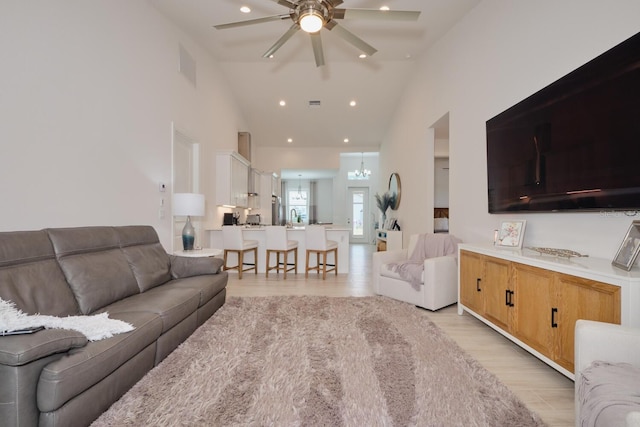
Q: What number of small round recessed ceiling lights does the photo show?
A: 8